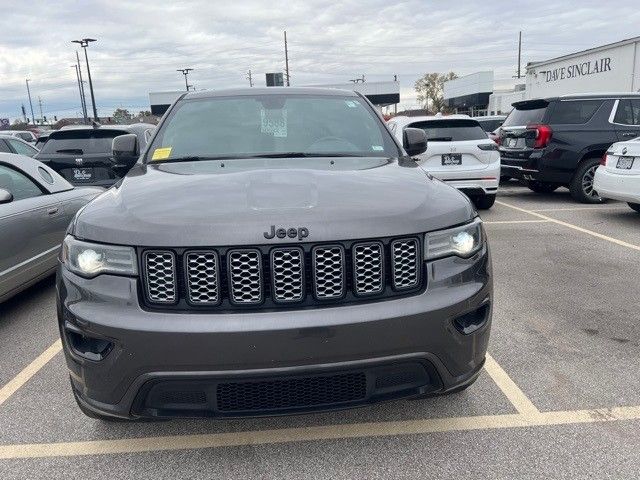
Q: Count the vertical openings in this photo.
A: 7